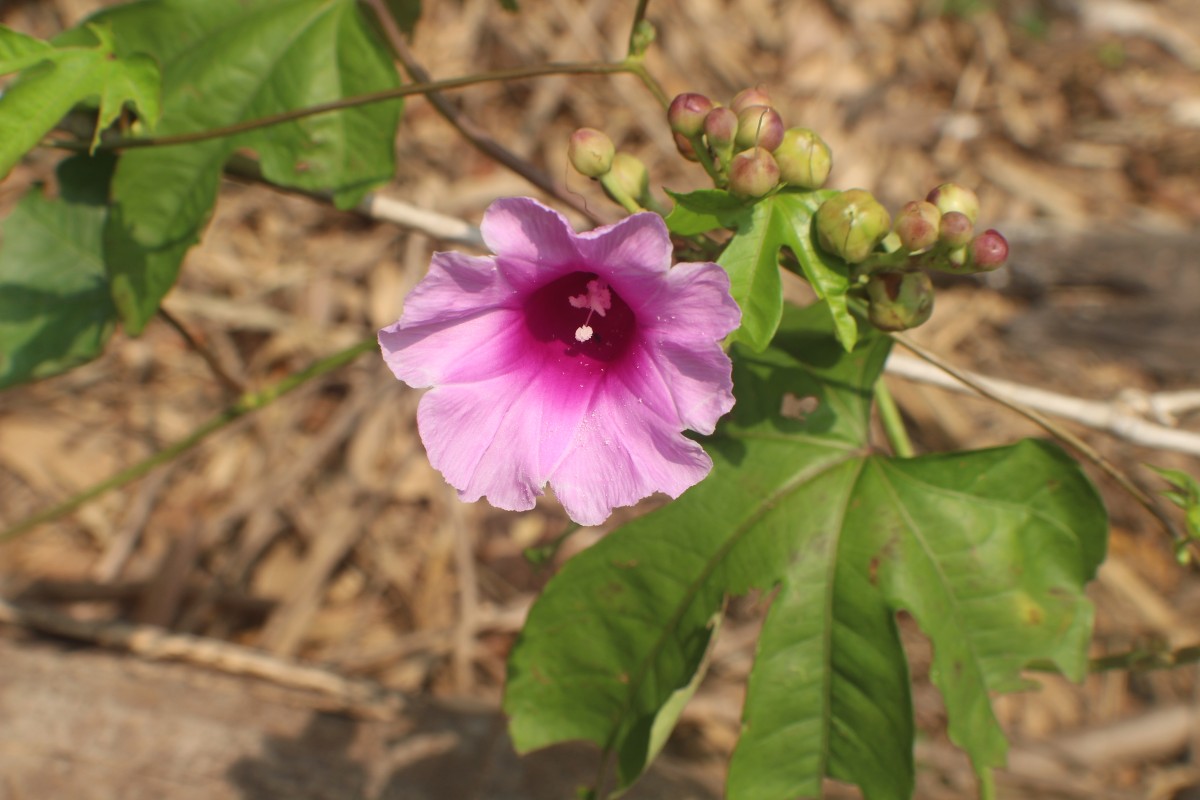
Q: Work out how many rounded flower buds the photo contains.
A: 15